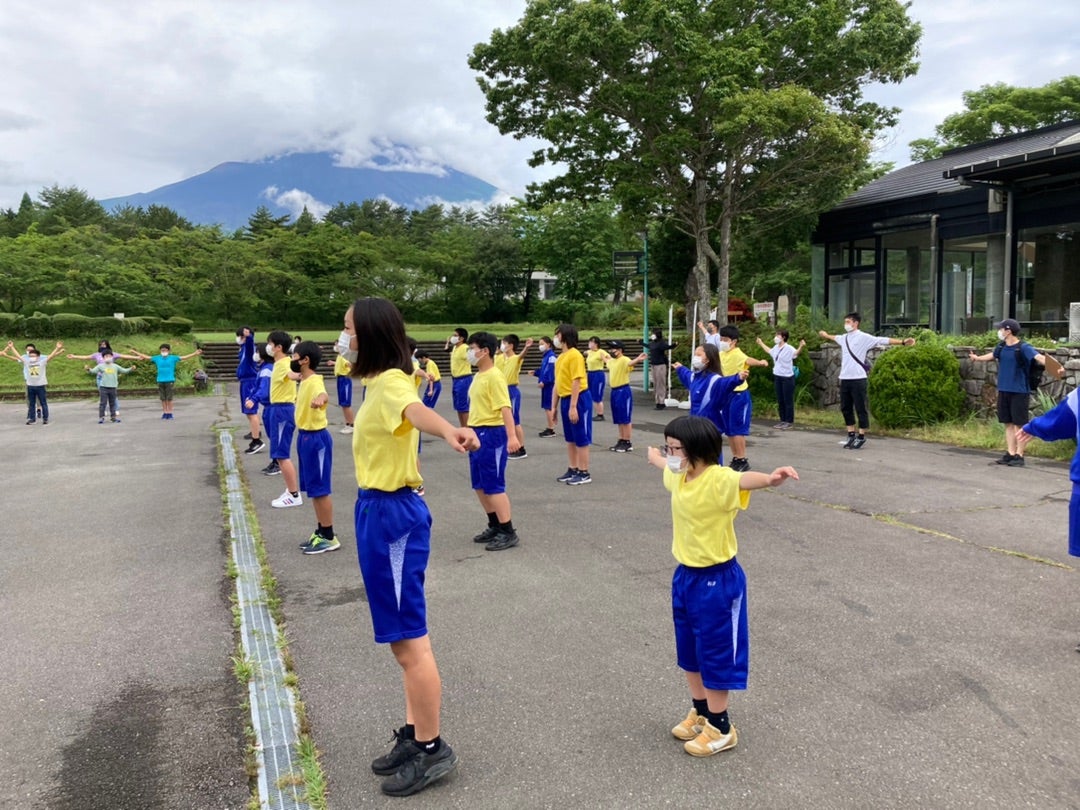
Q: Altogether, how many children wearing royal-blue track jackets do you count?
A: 5